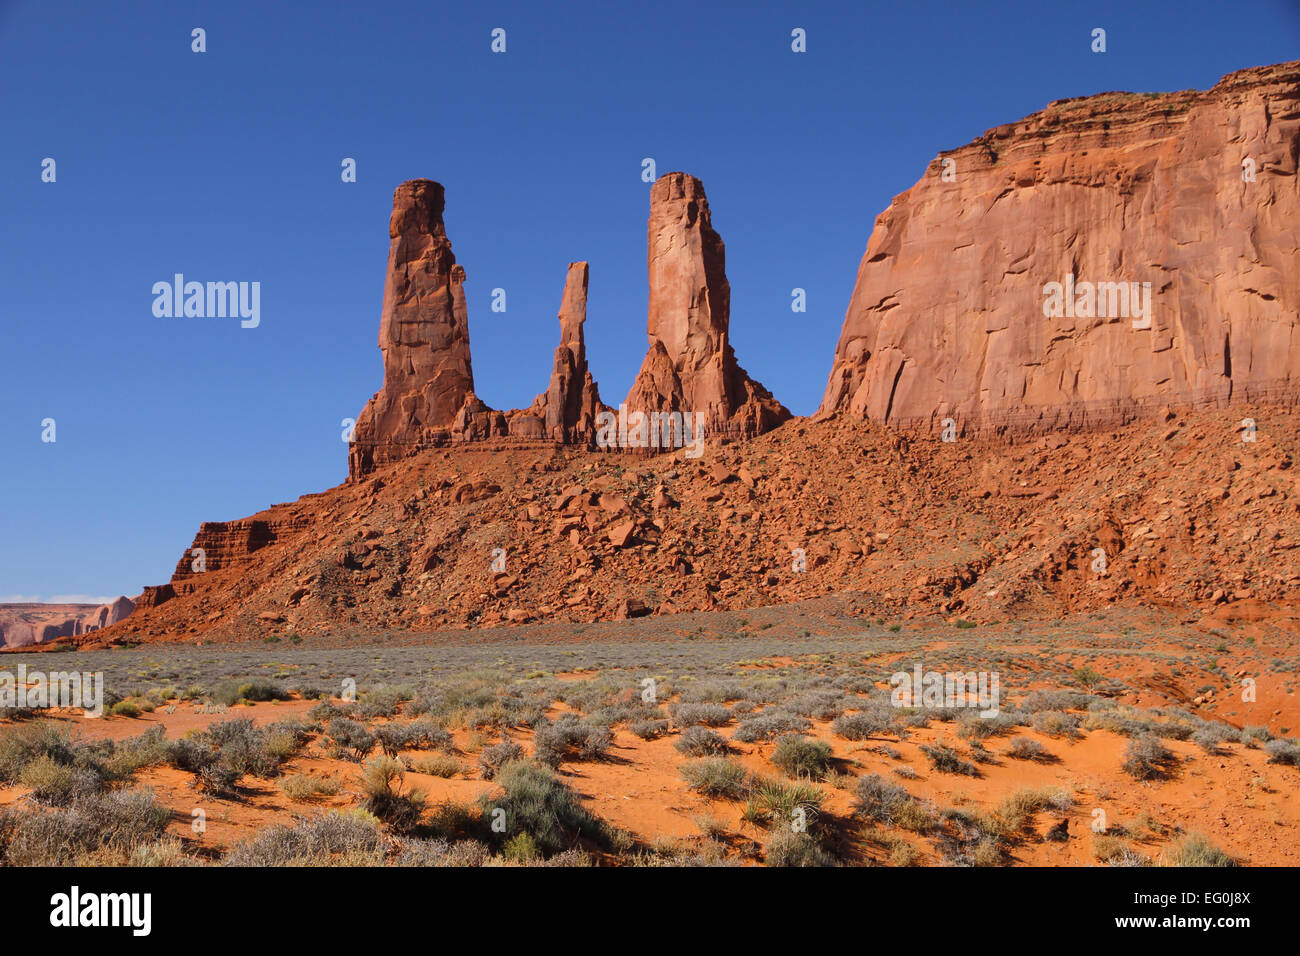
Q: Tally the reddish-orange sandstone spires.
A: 3